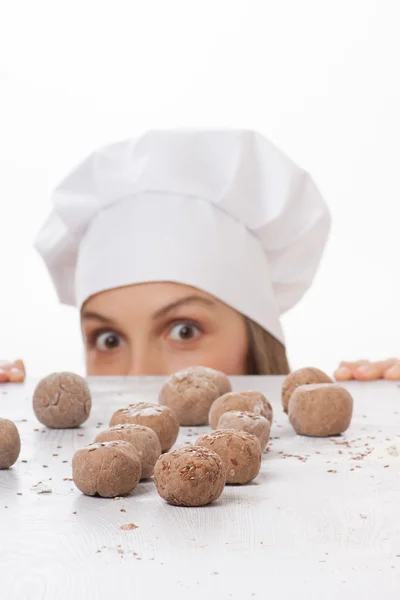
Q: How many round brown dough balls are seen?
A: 13